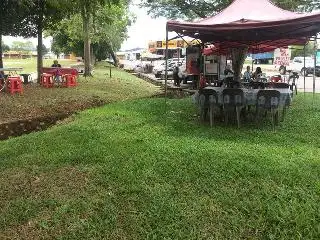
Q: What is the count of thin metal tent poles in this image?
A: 3